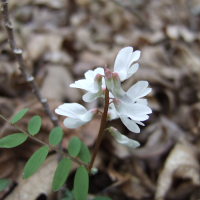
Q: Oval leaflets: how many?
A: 9